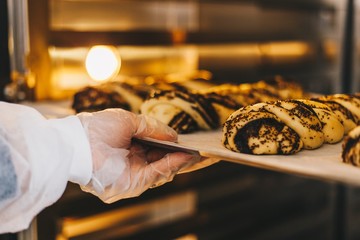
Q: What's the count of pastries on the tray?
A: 4